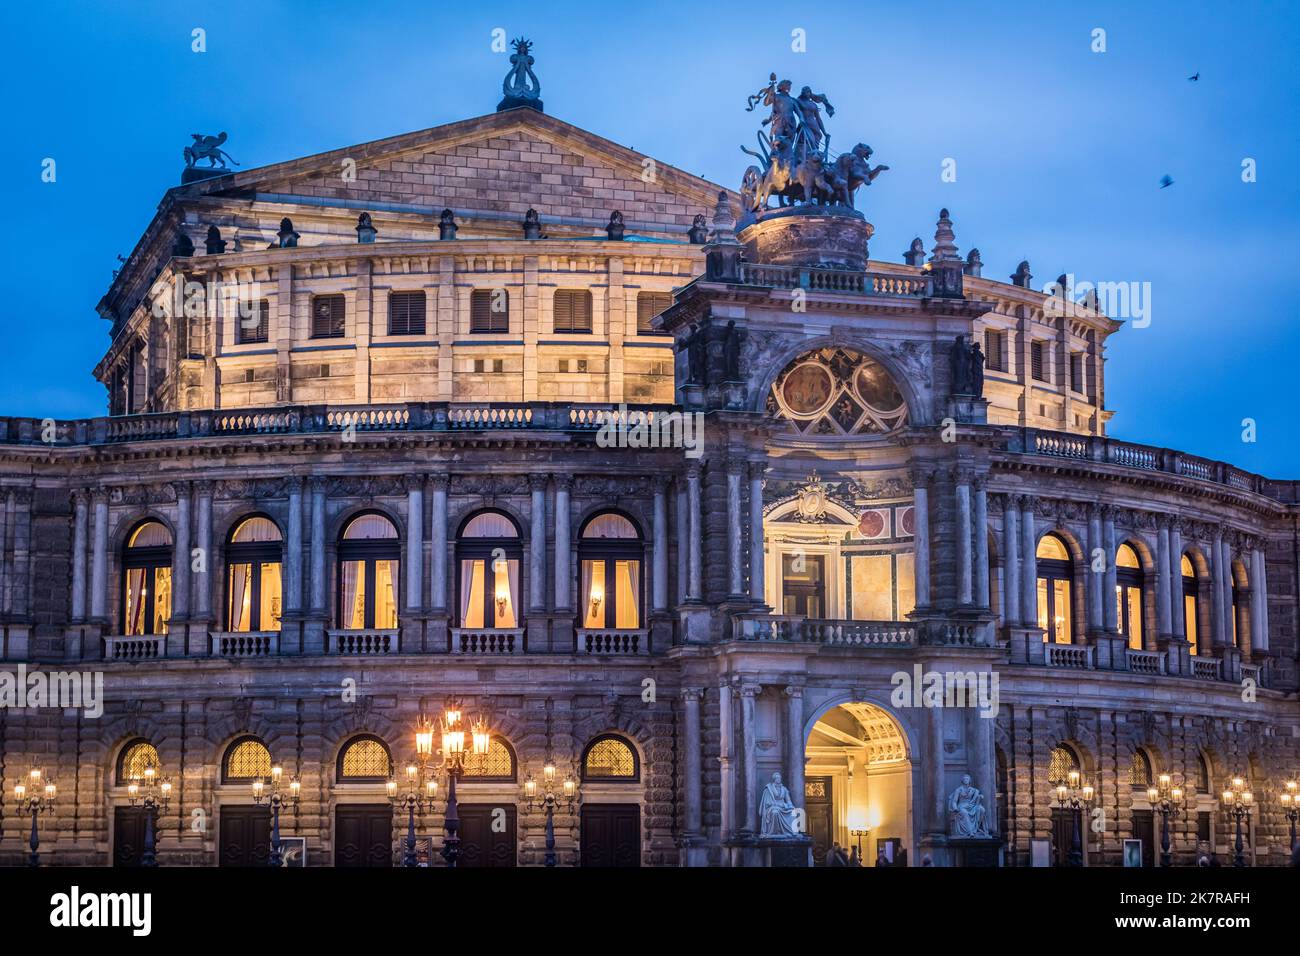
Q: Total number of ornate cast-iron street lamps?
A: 10